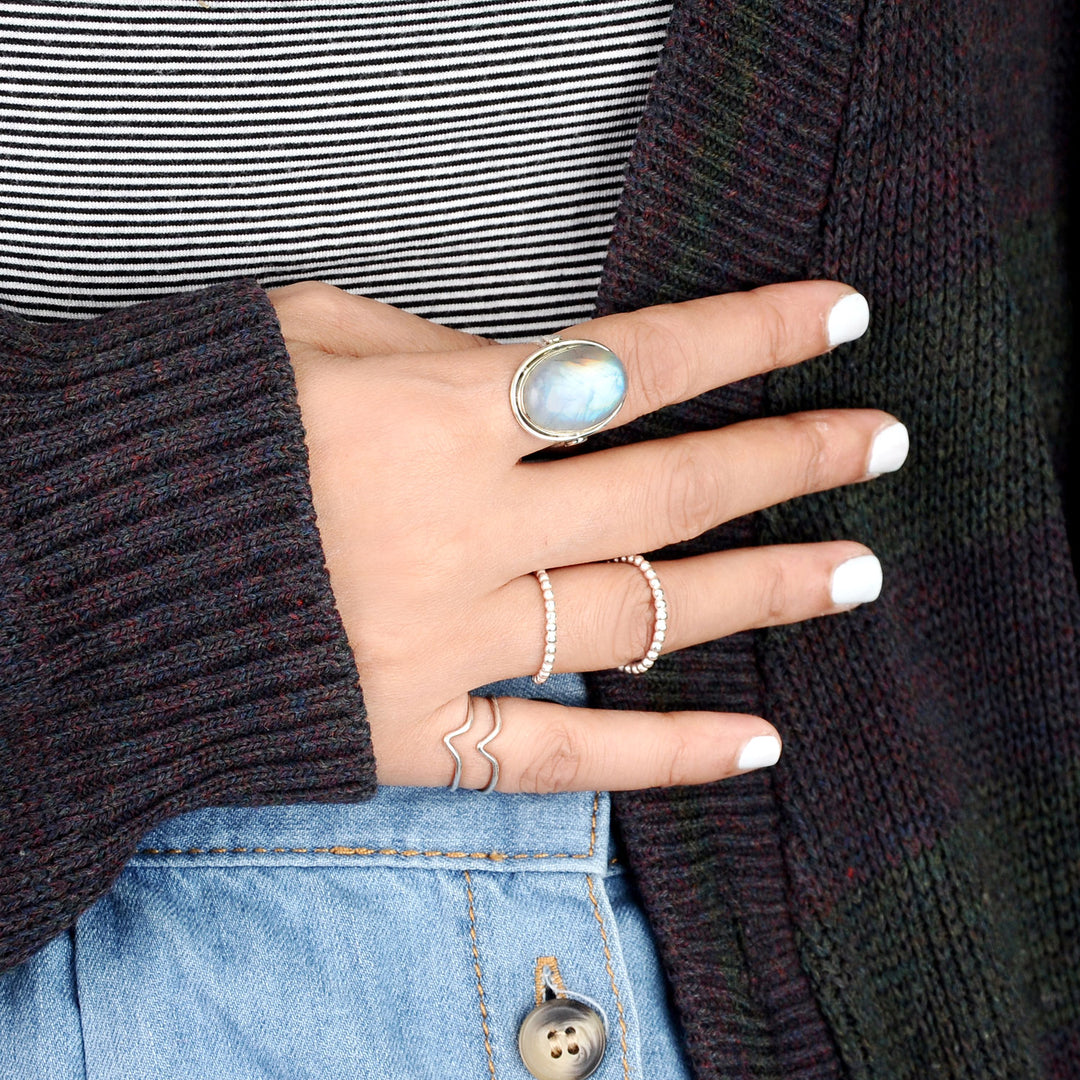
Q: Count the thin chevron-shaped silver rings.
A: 2